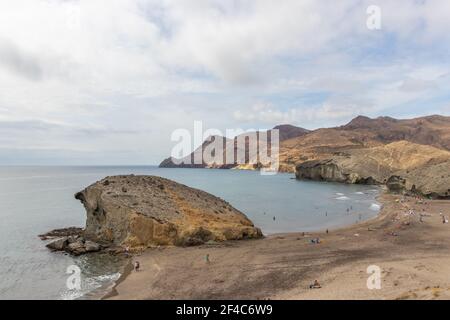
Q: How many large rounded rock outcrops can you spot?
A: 1